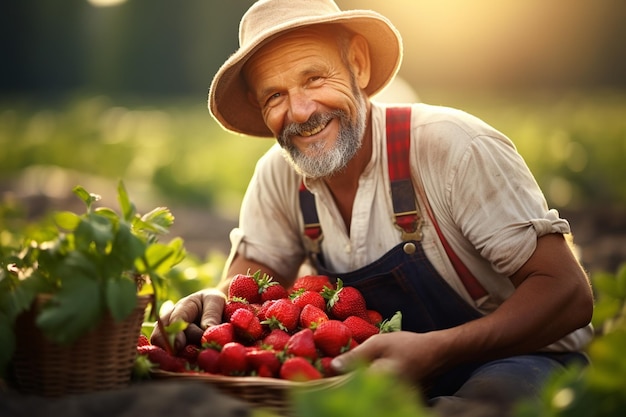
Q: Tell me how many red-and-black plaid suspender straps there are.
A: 2